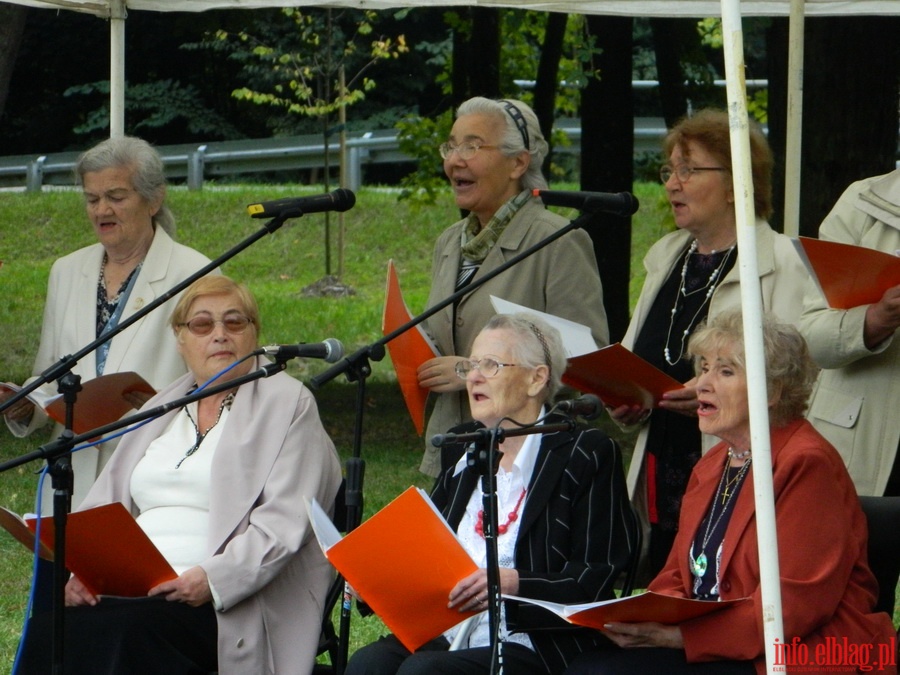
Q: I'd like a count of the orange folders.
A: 7